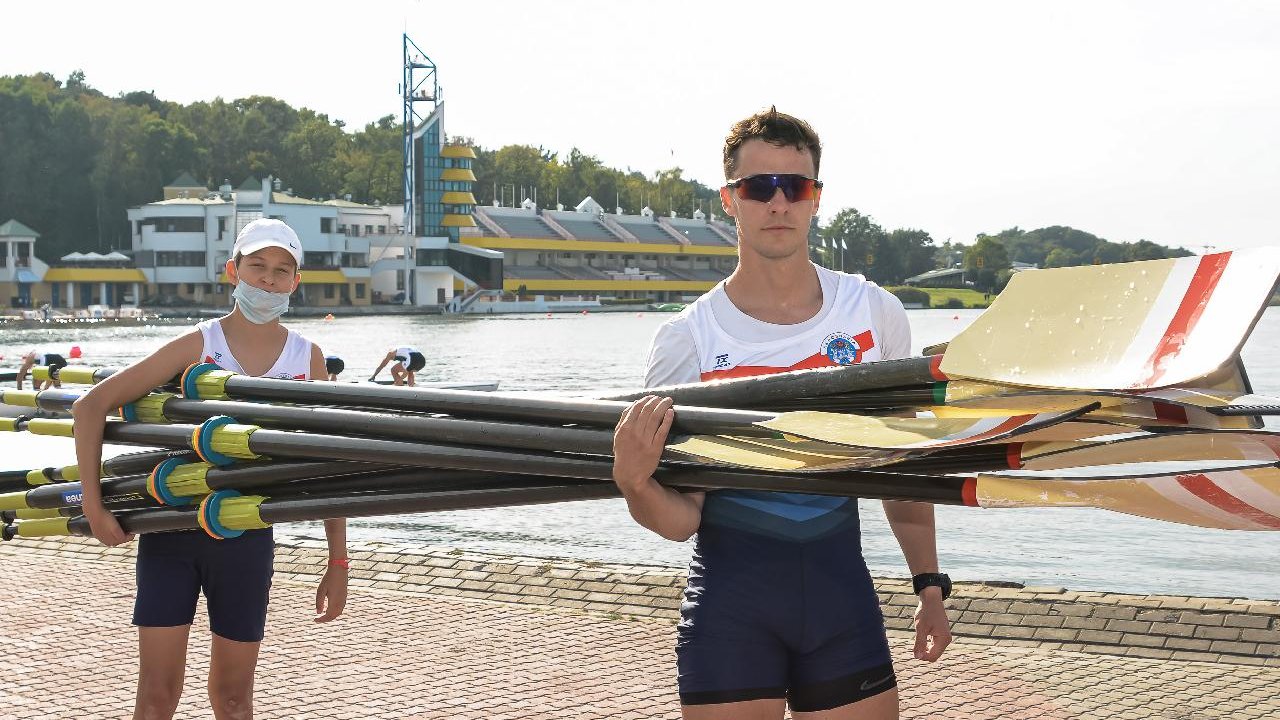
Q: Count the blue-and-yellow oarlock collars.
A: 5